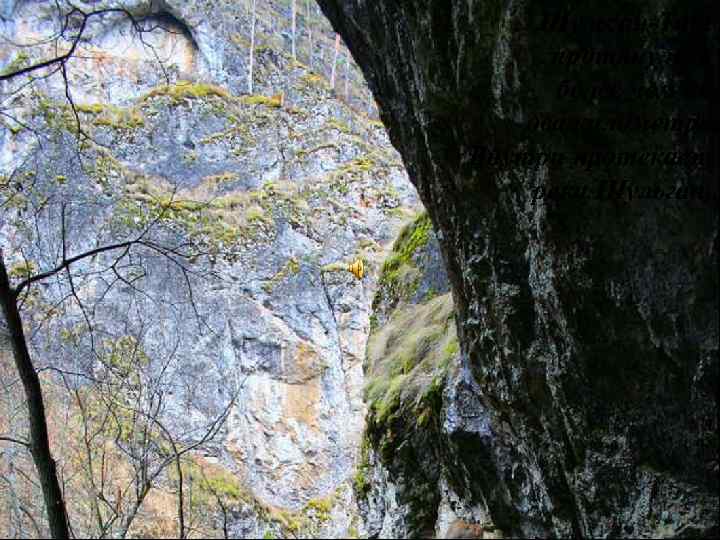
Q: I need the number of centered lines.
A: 6